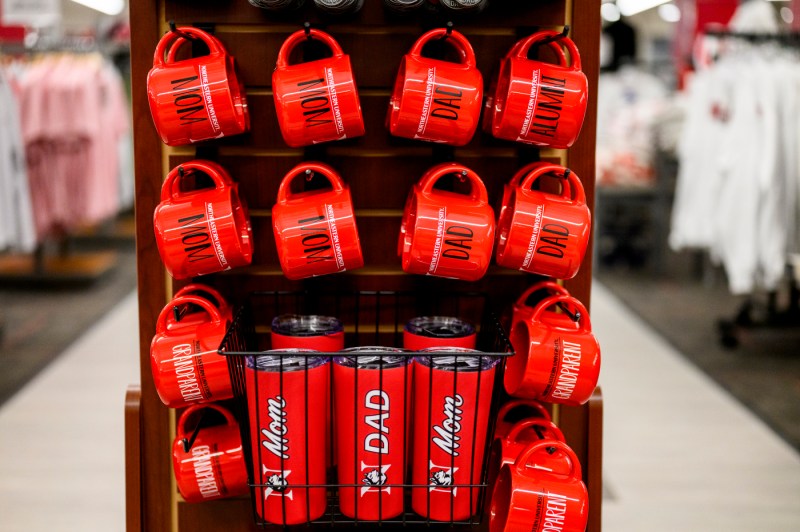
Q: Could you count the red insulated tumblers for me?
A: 5